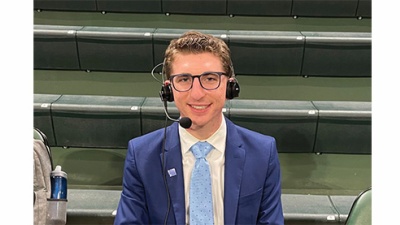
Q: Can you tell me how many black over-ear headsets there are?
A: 1